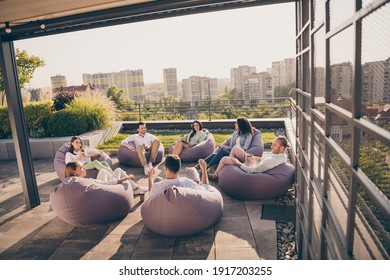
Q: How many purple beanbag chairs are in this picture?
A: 7